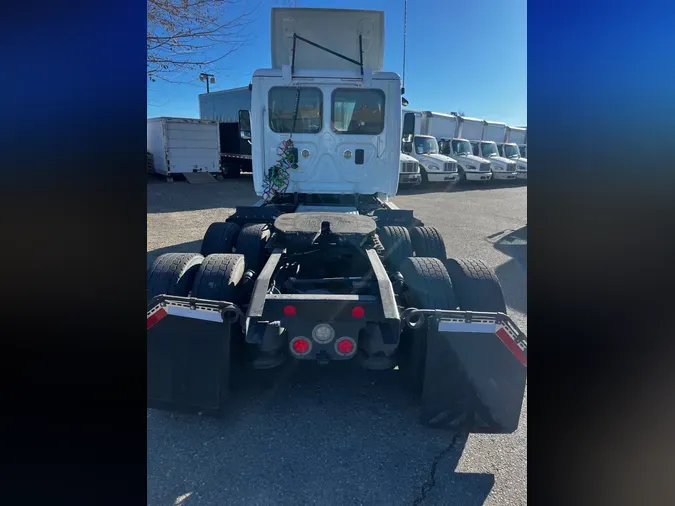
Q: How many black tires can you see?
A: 8